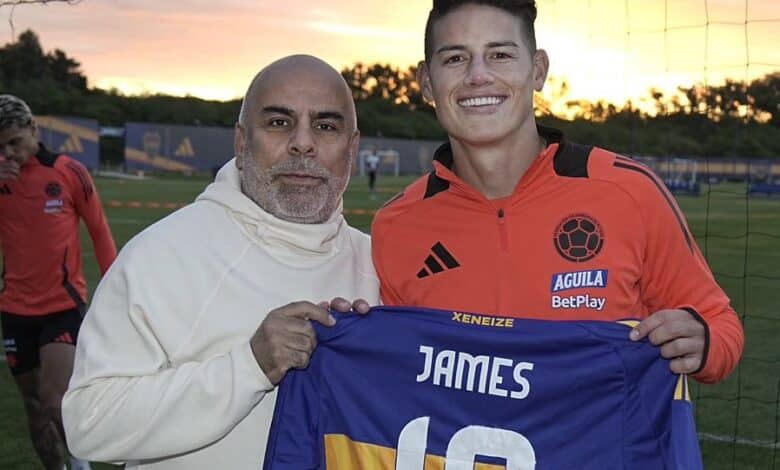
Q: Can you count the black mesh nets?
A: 1